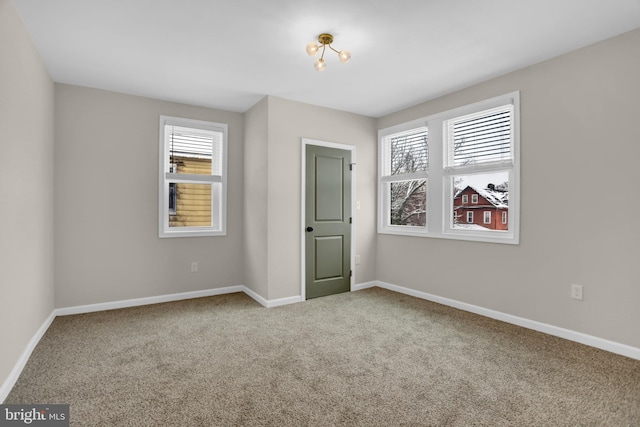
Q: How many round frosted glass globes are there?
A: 3